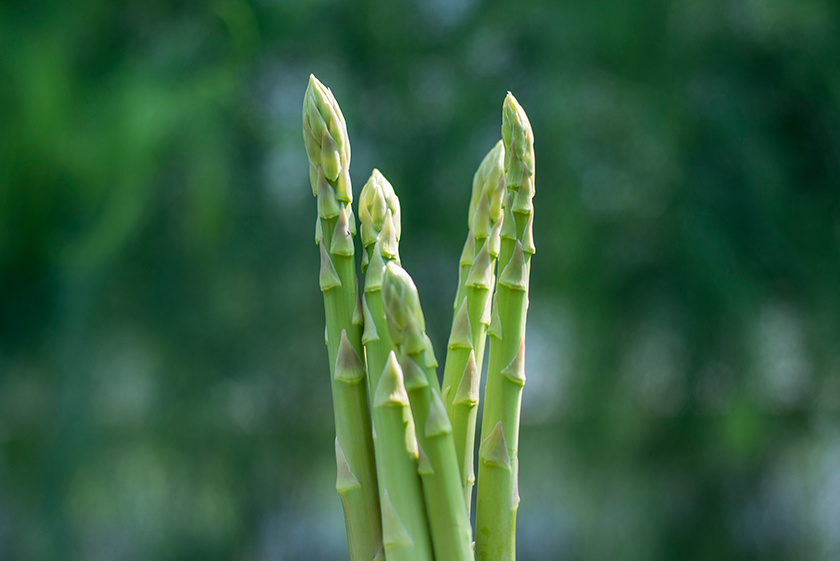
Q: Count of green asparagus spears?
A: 5